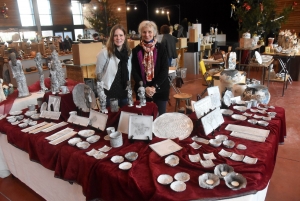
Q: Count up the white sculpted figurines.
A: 7